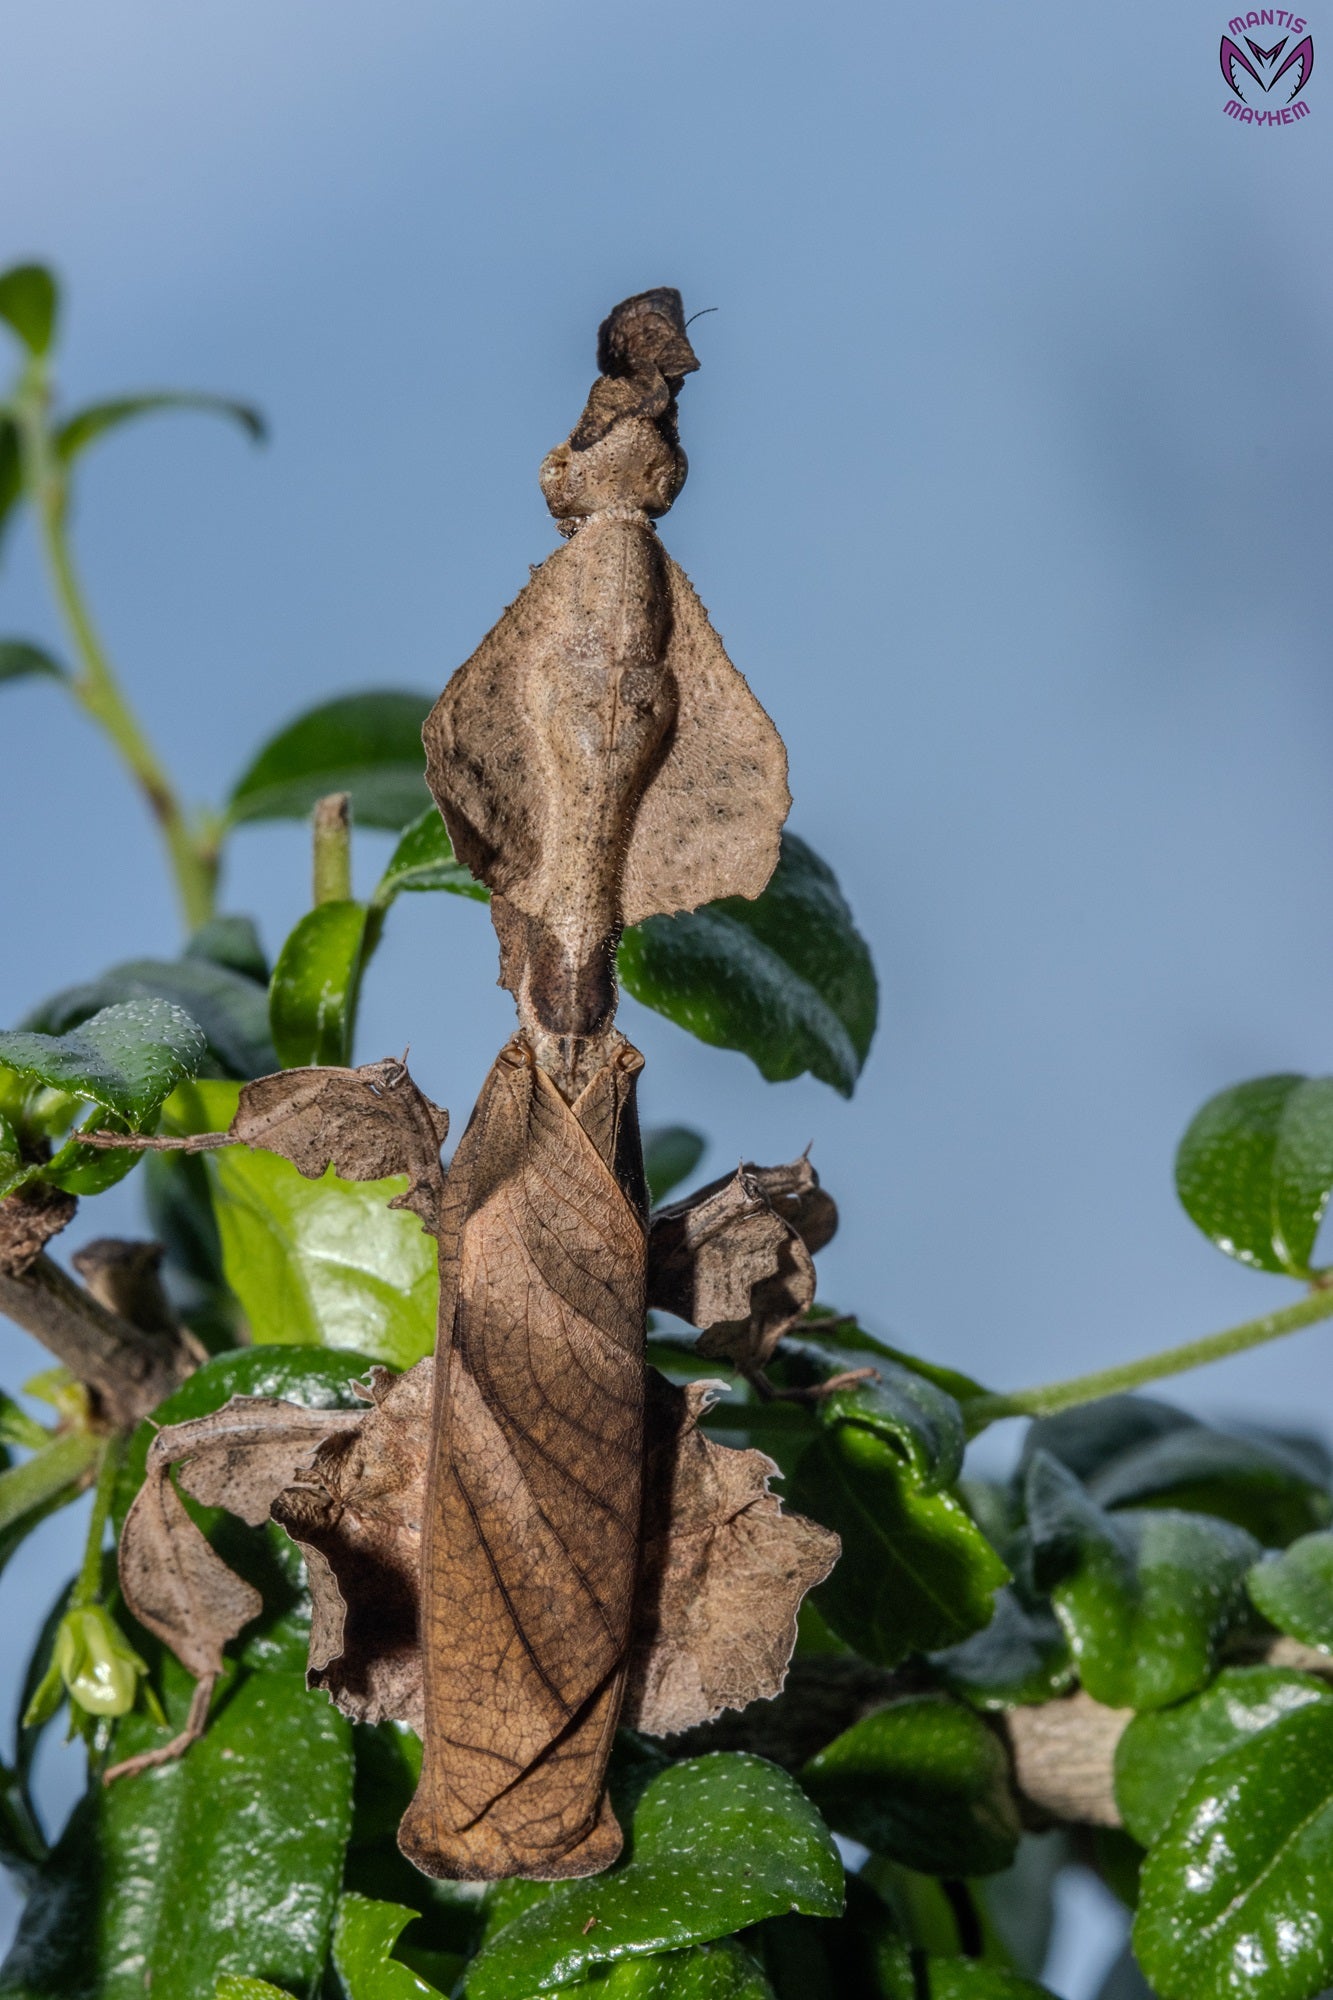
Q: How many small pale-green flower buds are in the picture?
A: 1